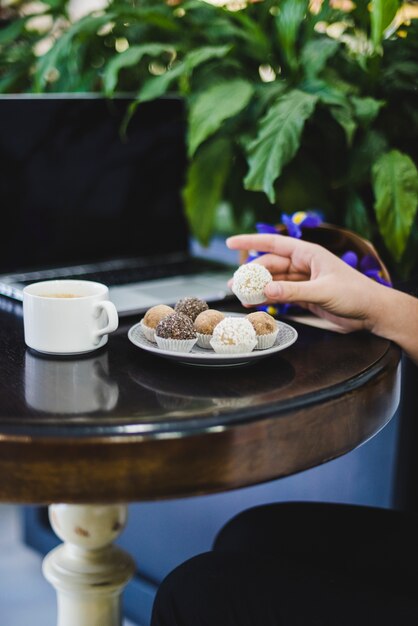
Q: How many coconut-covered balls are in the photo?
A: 2